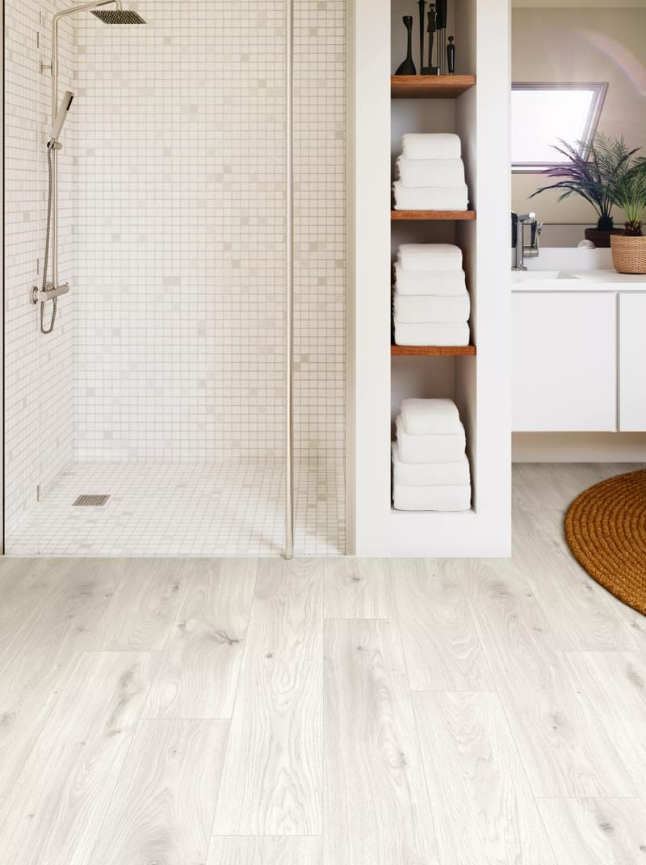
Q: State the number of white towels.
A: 11